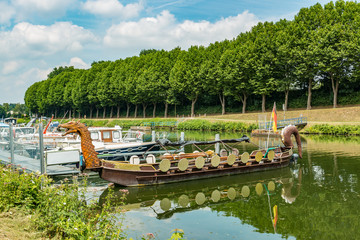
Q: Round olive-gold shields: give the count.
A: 8